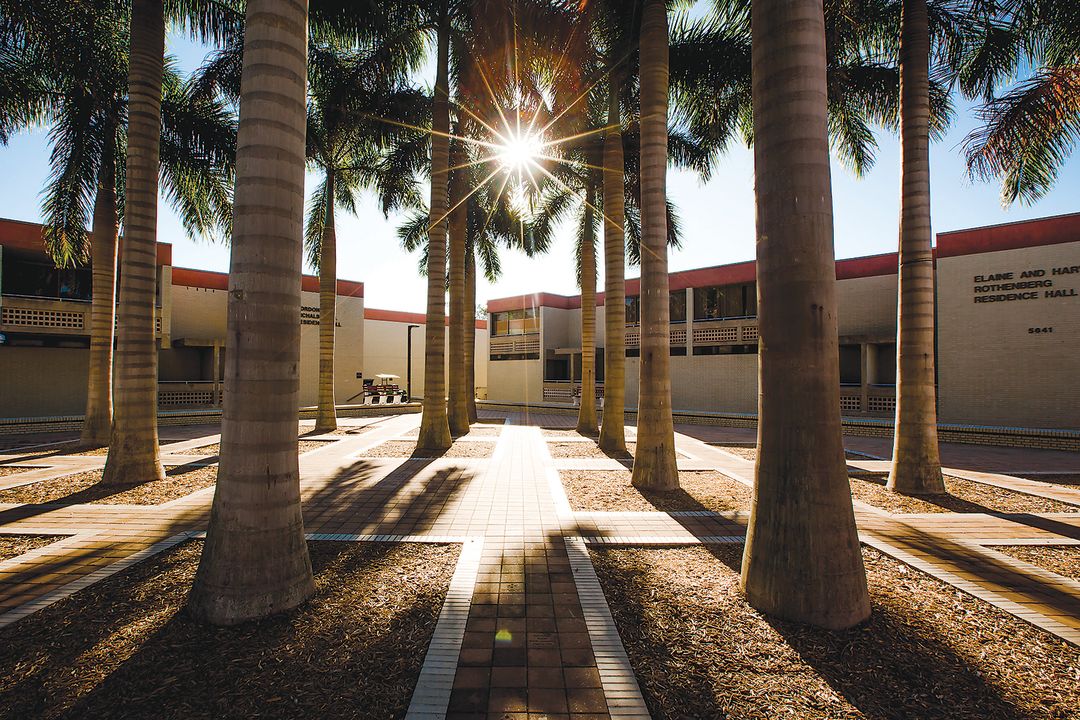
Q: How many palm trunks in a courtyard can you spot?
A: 12